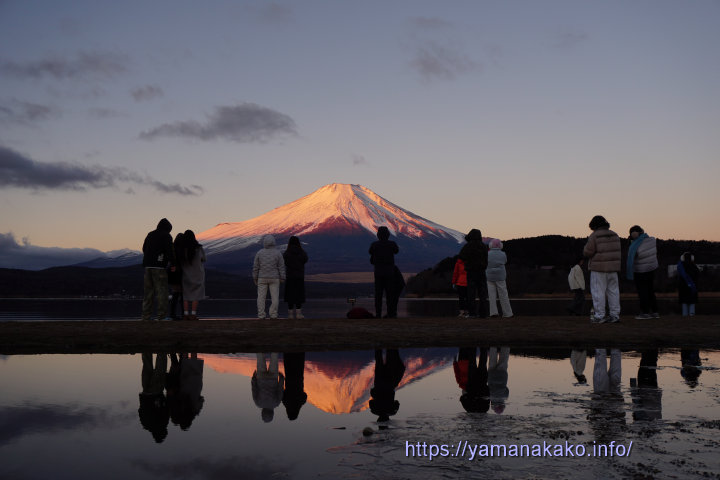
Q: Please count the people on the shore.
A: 13